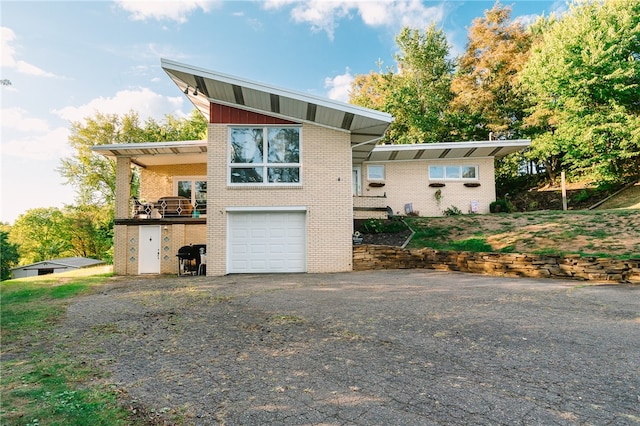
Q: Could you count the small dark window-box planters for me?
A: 3